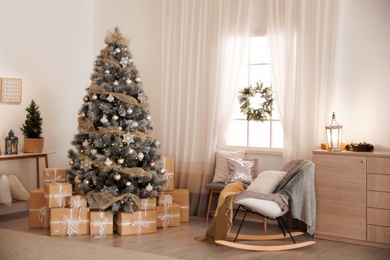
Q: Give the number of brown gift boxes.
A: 12